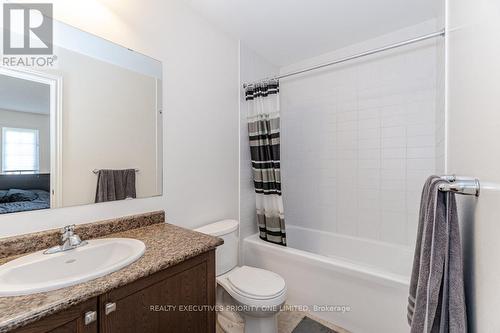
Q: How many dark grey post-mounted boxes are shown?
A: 0